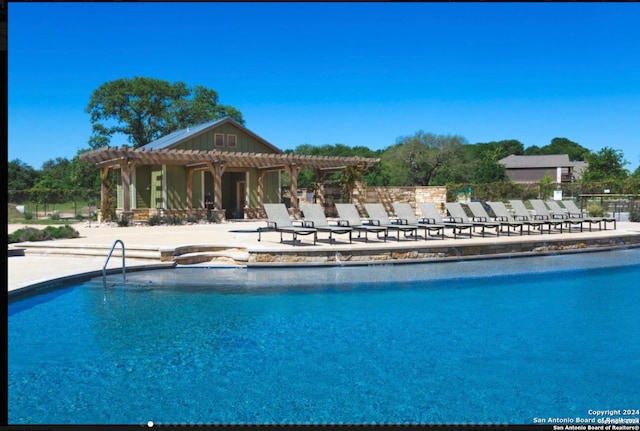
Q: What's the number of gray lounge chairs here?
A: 13